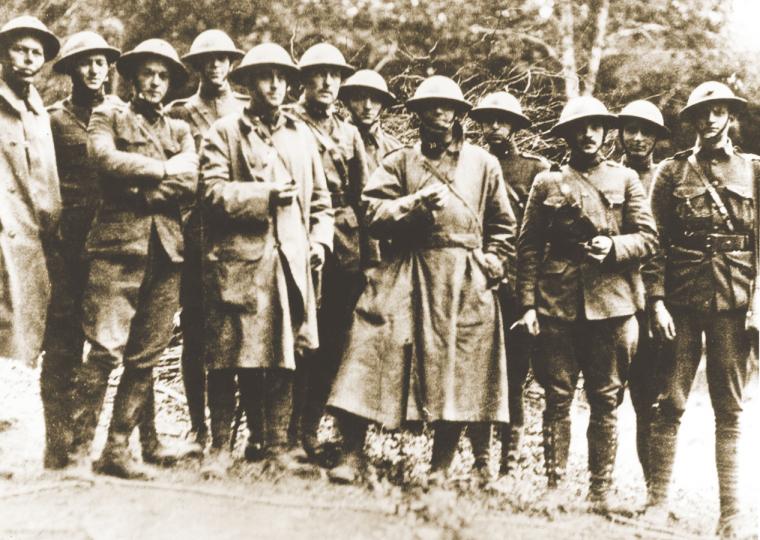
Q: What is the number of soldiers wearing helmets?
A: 12